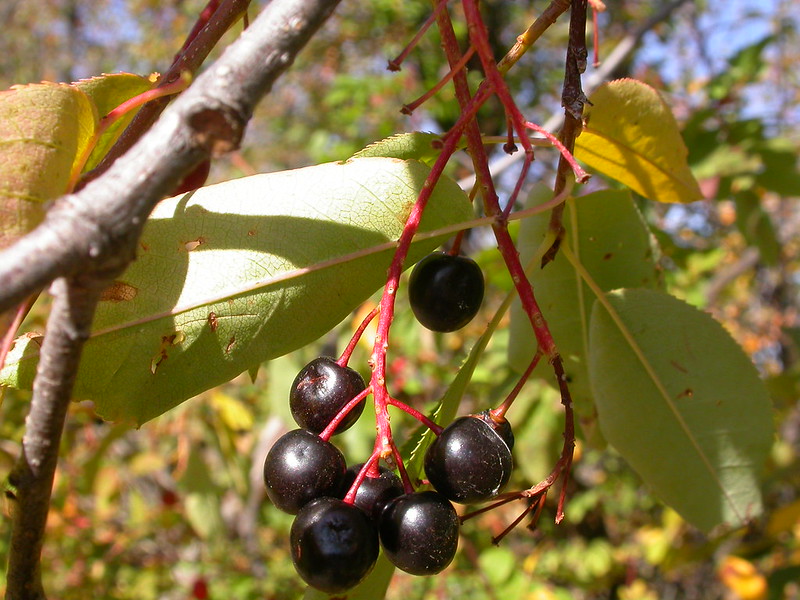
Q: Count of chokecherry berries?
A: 8